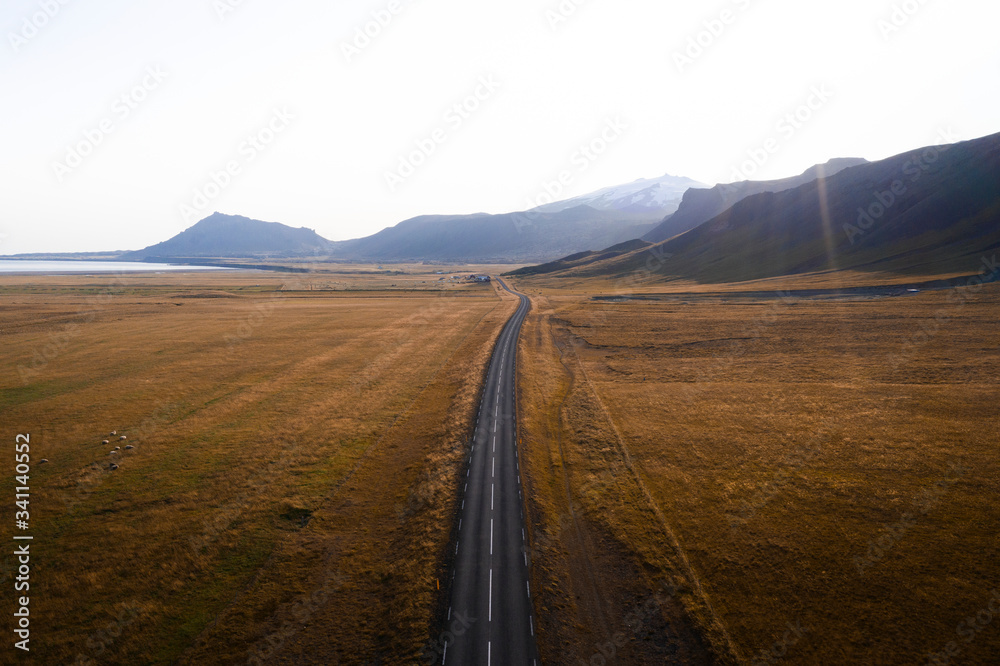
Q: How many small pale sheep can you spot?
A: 8